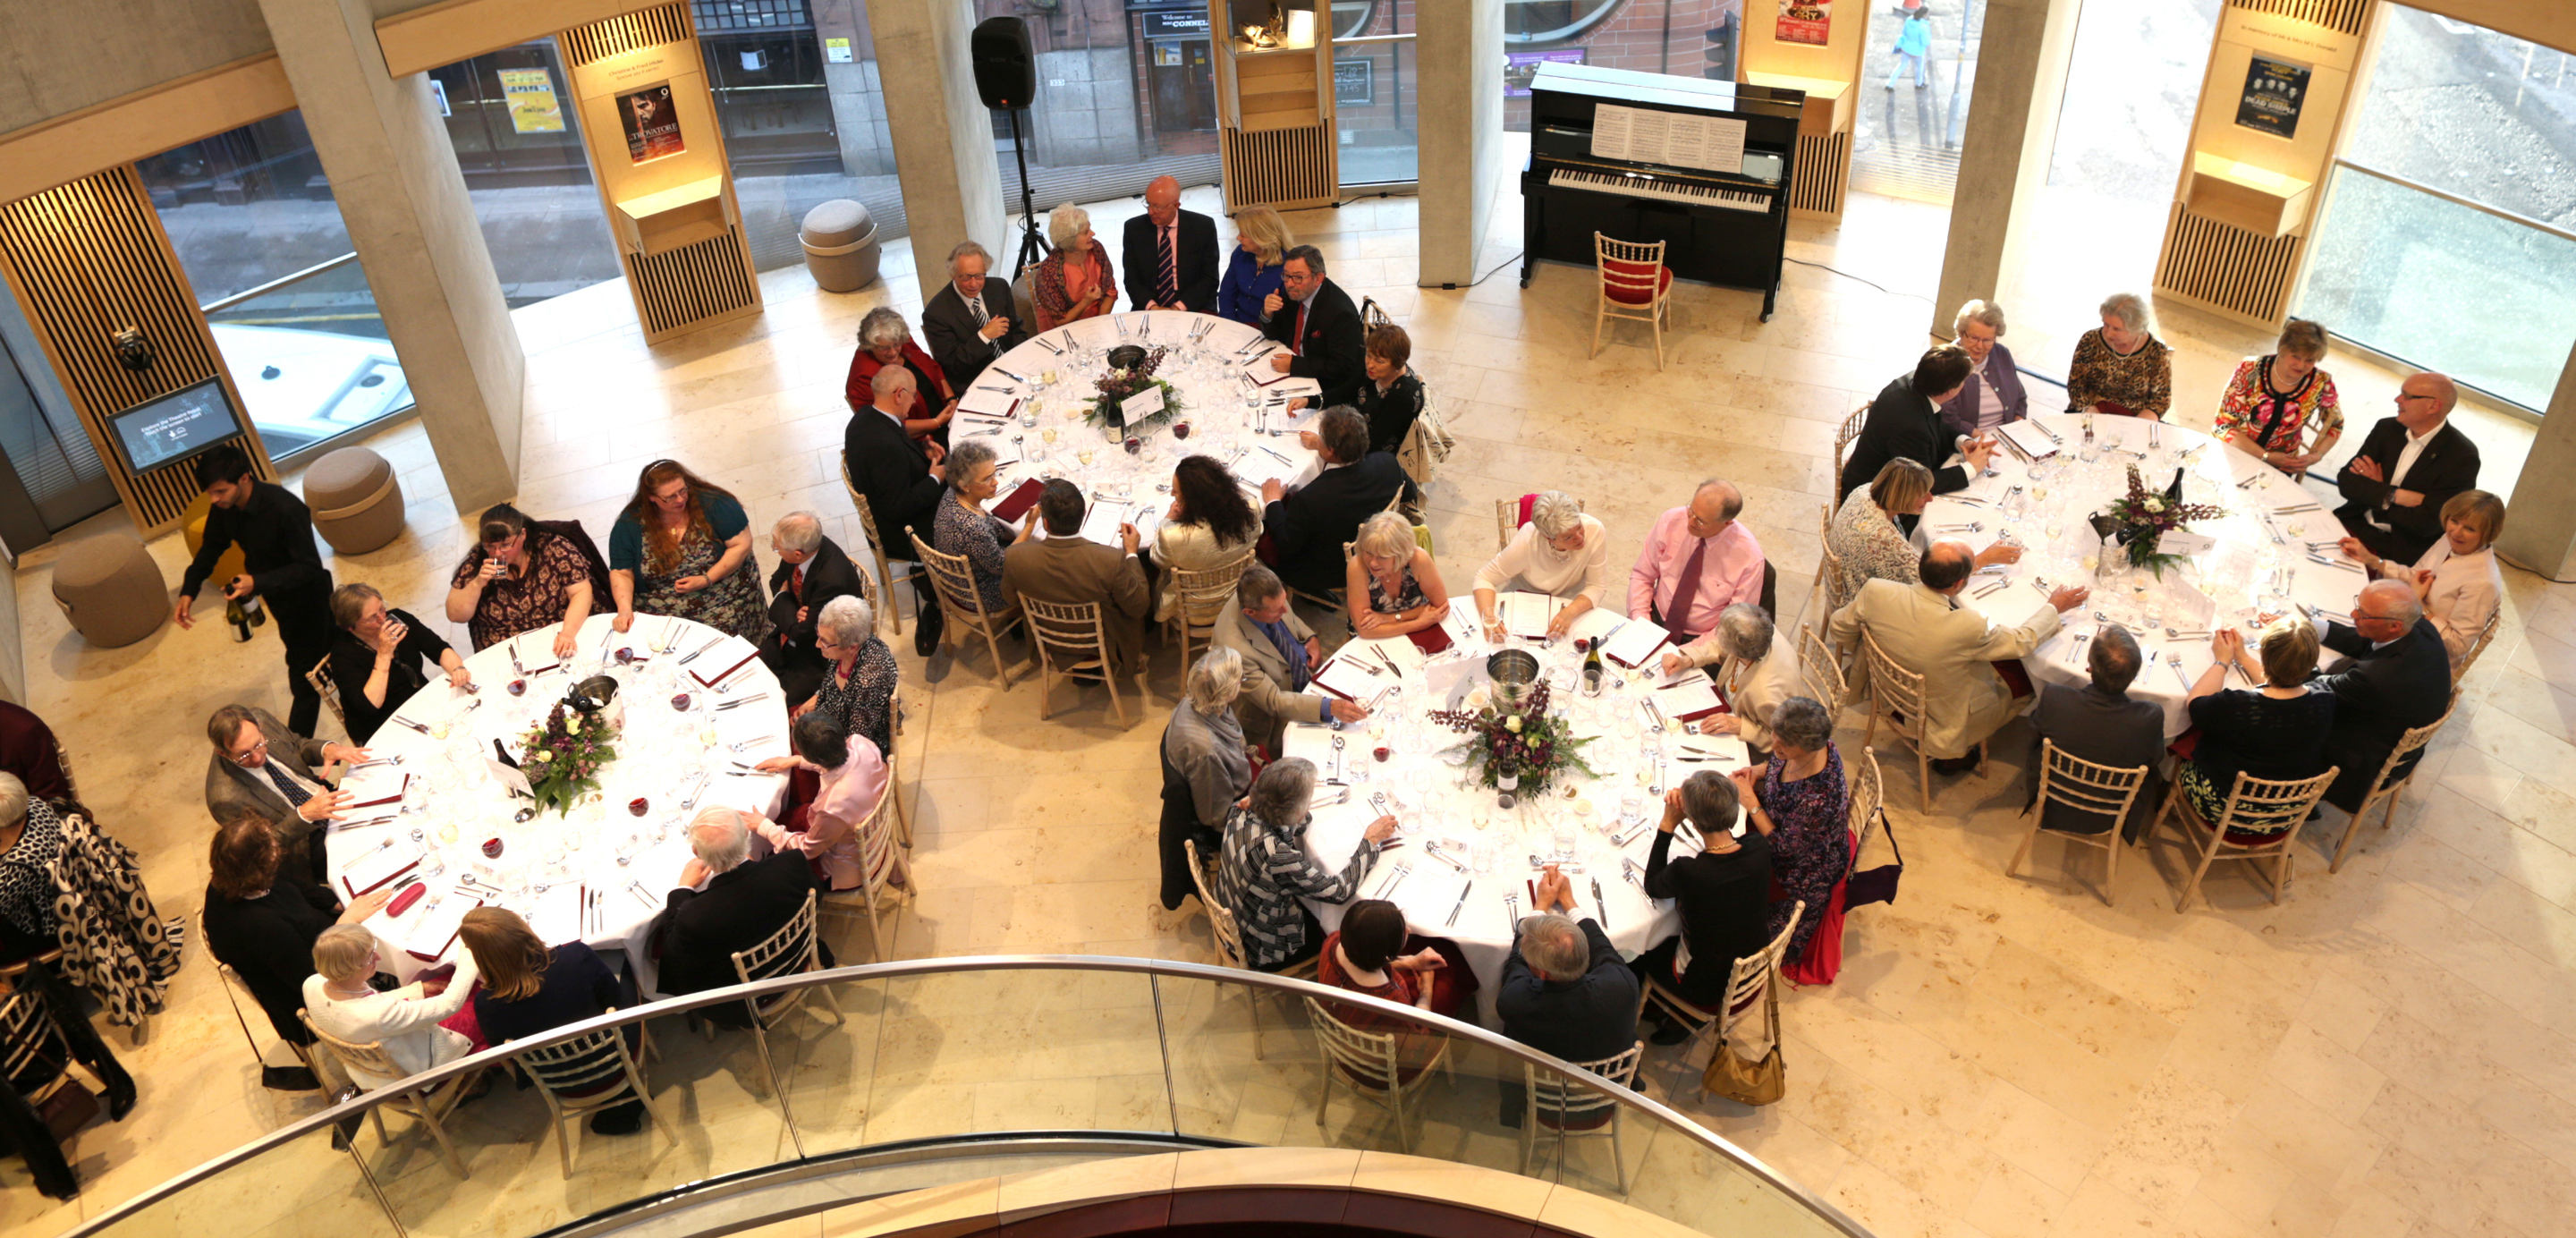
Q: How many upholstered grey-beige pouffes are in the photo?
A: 3